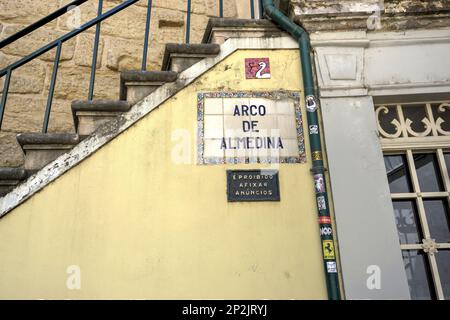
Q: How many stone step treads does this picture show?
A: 6